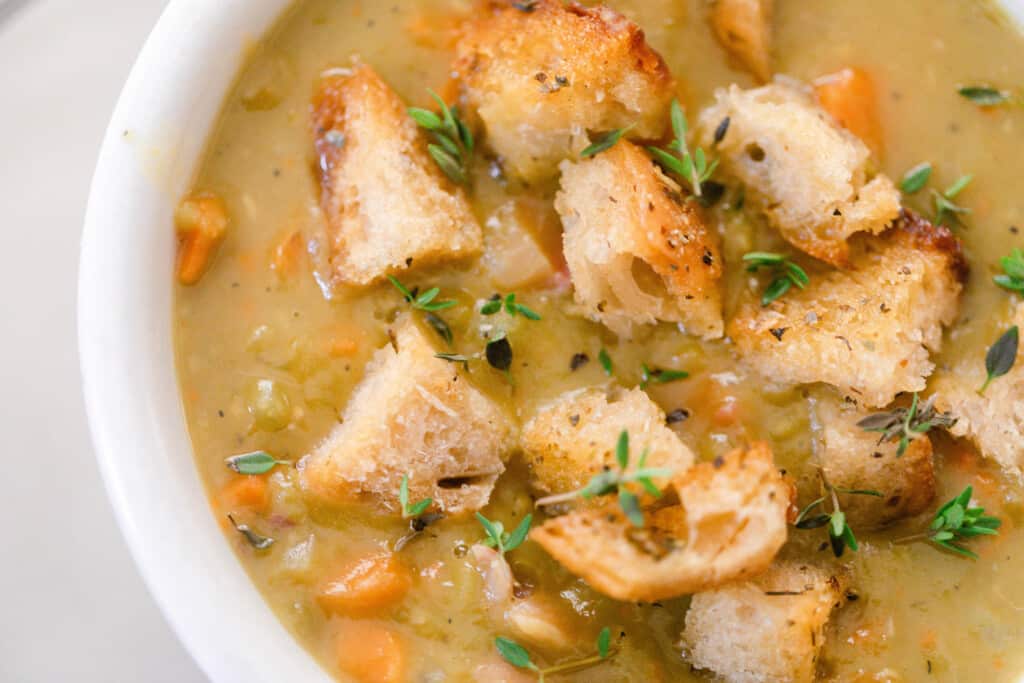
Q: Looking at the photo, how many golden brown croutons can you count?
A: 12